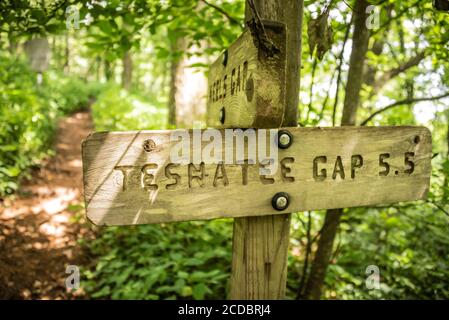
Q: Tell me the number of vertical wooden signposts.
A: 1